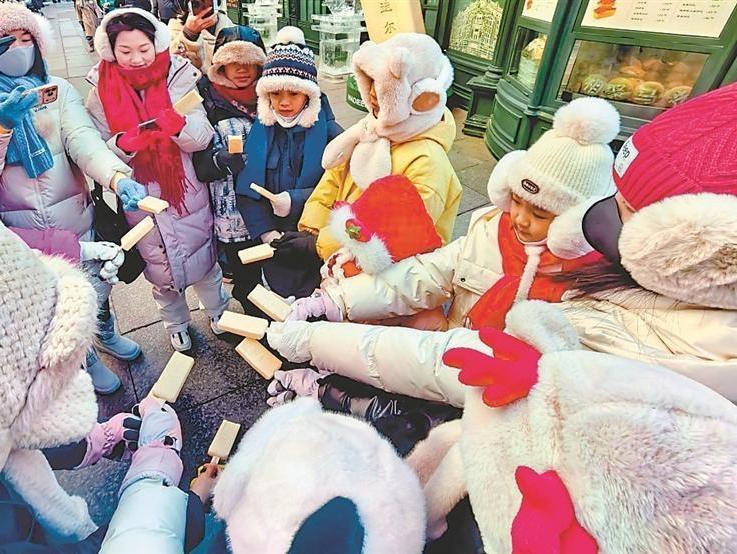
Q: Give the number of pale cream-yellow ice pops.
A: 11